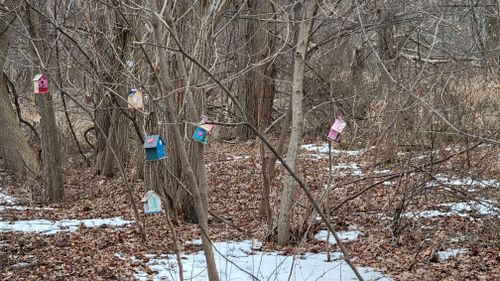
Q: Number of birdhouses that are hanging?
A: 6